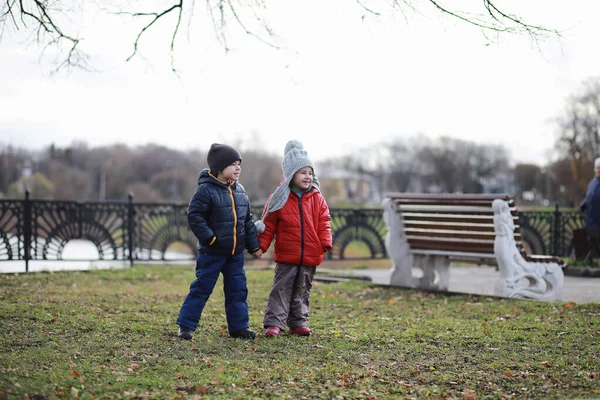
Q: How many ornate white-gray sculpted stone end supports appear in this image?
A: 2